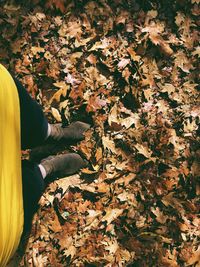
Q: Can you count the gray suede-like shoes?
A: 2